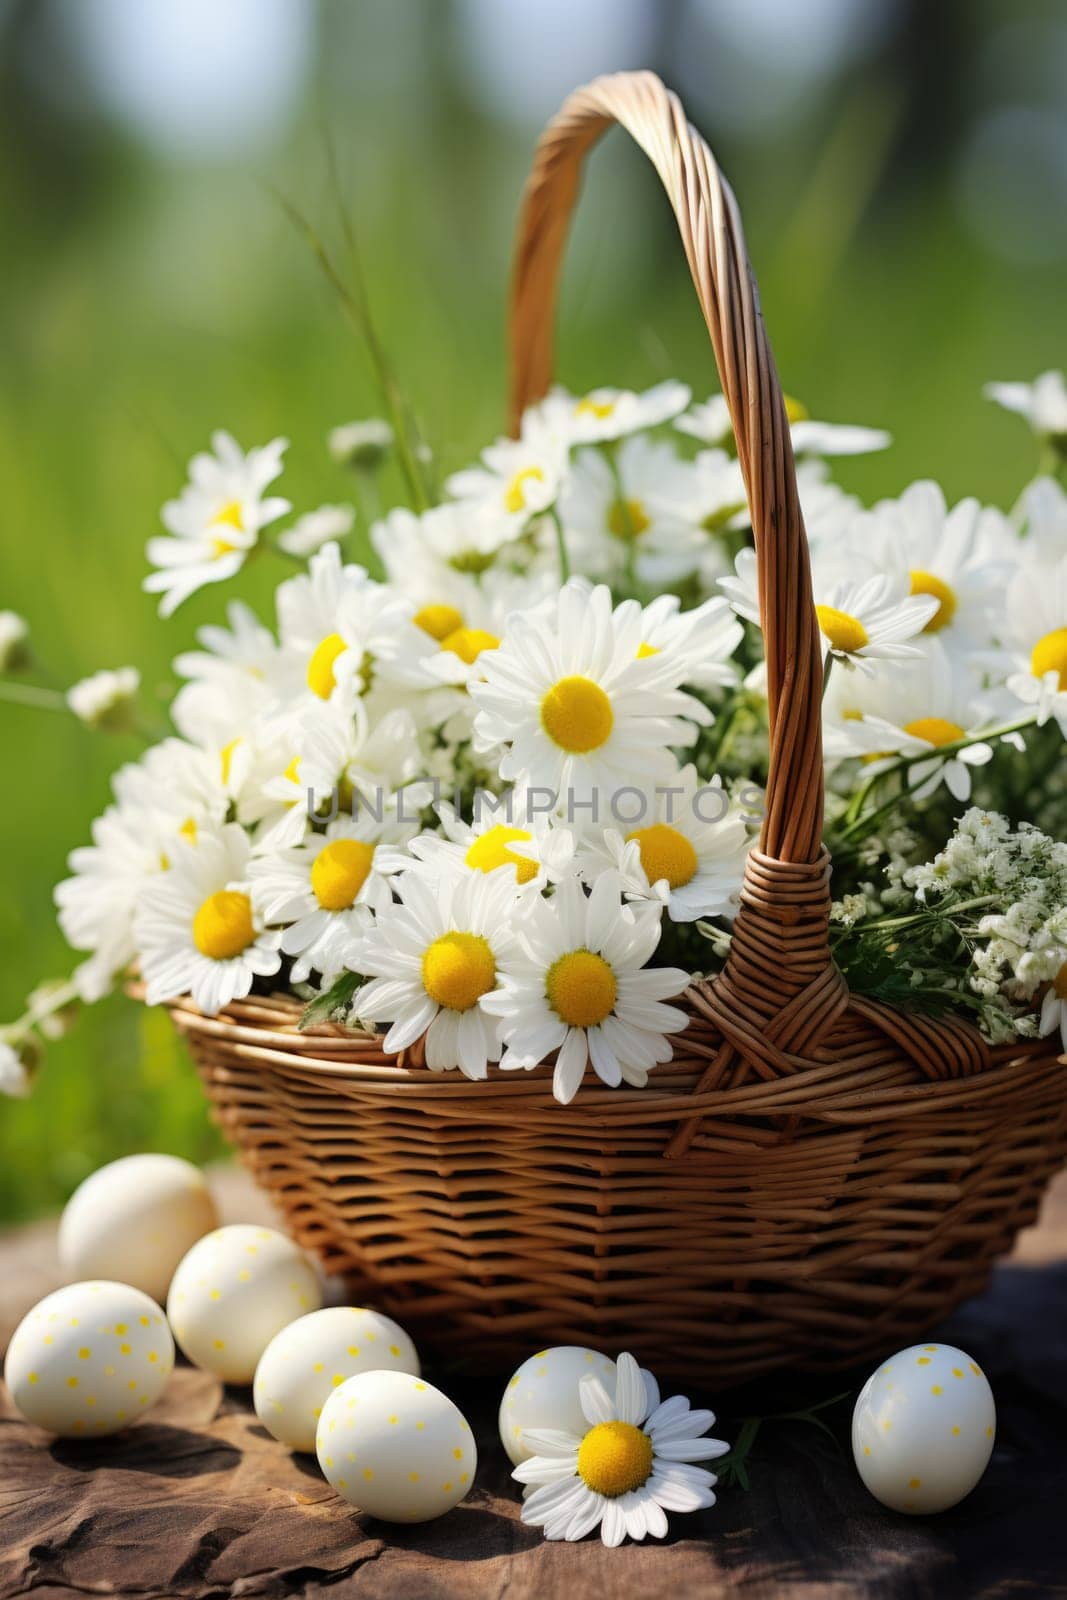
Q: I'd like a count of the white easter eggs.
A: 7